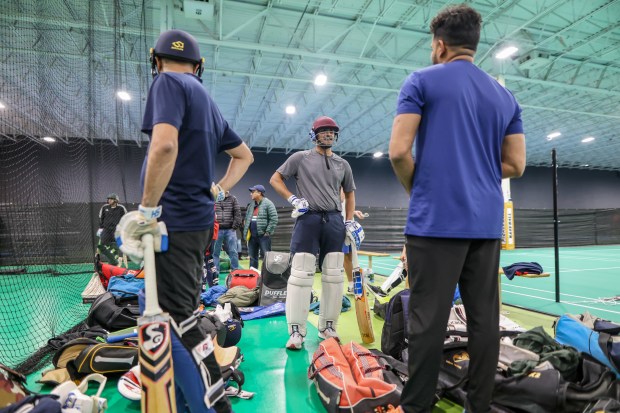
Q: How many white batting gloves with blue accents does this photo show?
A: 4